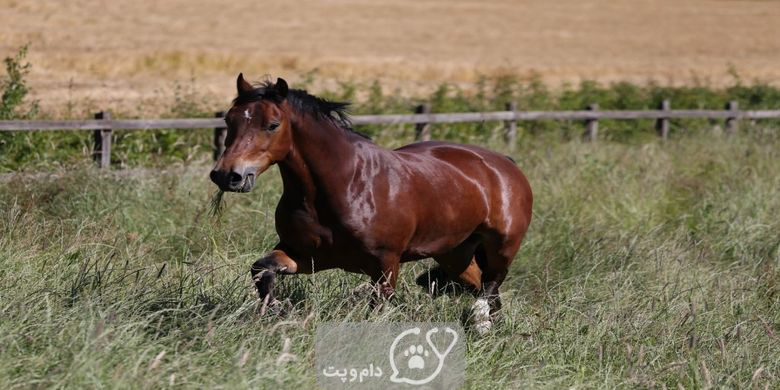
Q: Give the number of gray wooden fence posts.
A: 7